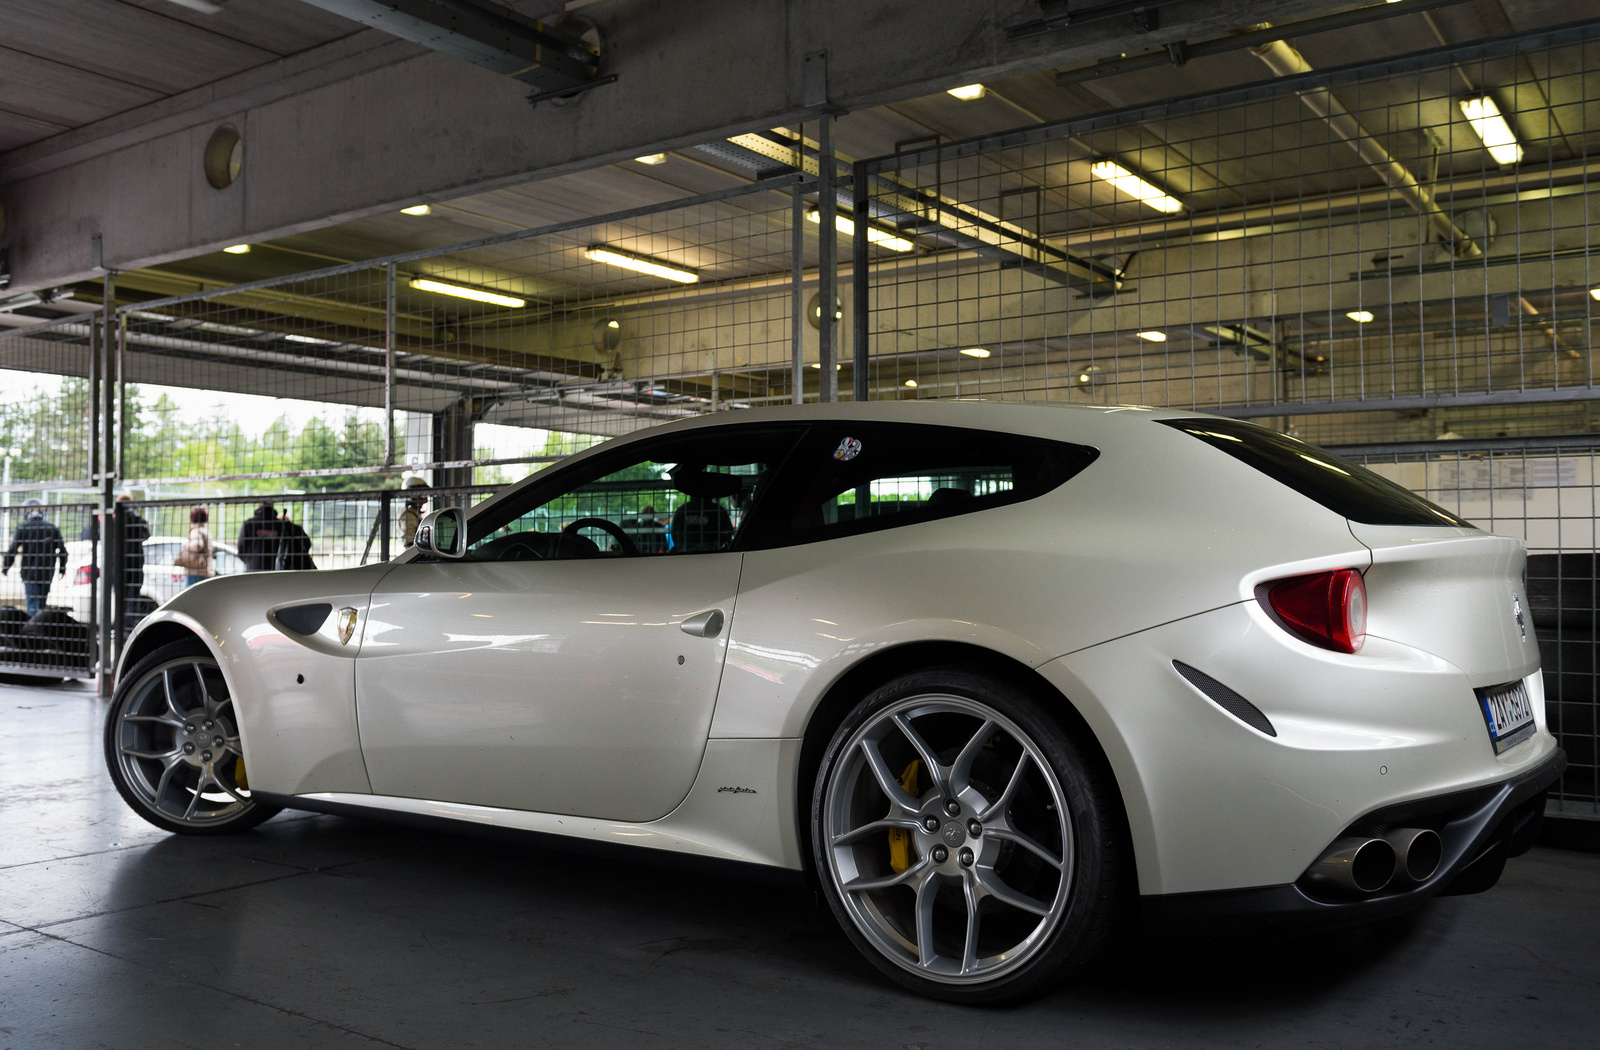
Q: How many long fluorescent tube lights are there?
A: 5